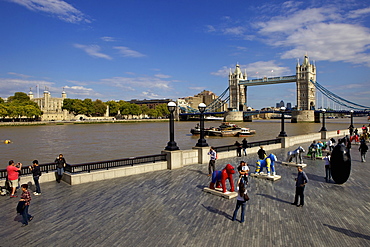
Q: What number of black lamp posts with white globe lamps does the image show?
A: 5